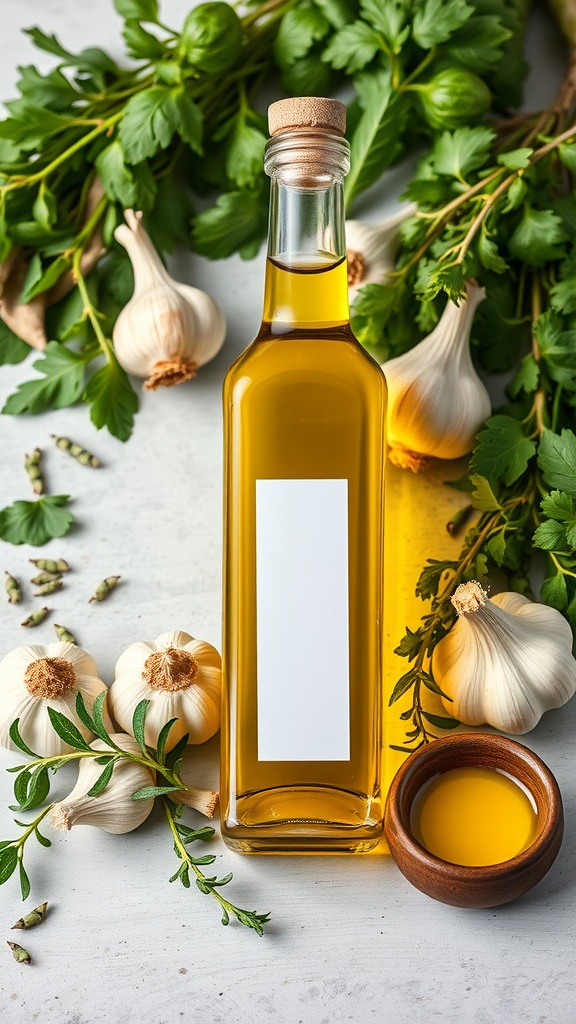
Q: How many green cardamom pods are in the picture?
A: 11